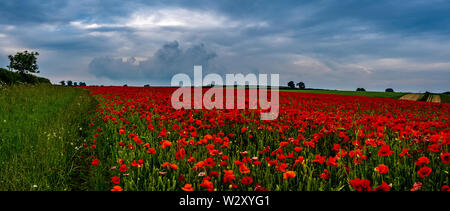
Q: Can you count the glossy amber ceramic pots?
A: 0